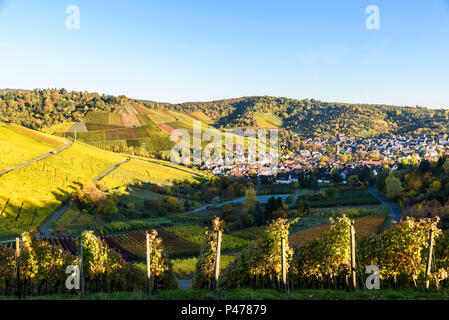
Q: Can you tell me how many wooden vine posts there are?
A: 7